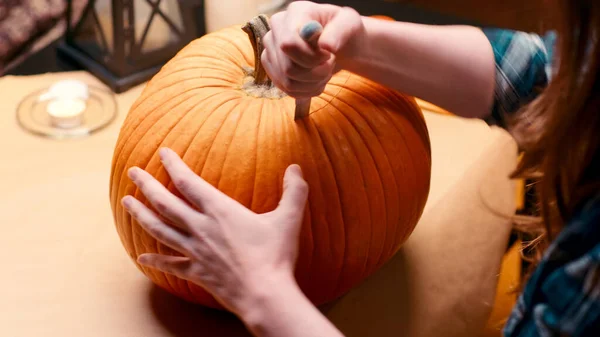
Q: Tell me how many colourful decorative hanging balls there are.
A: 0